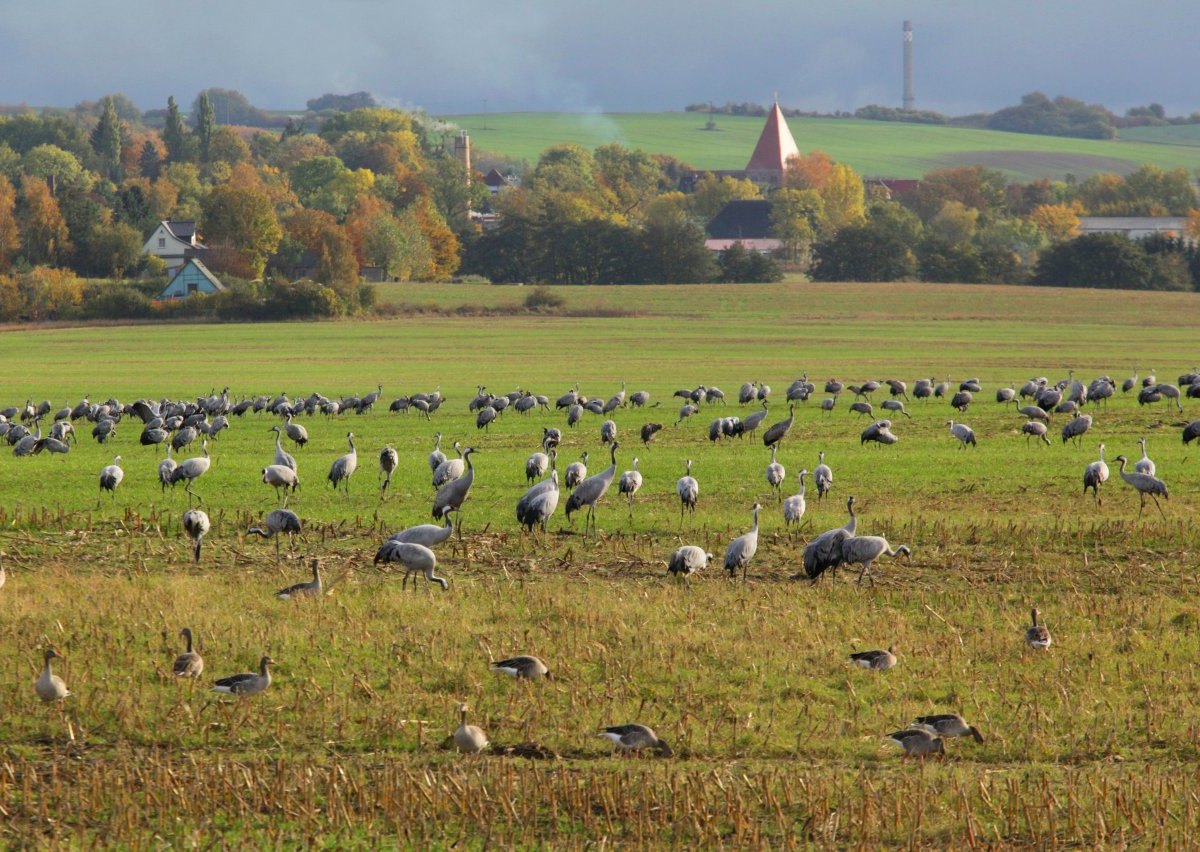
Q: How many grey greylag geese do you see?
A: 11